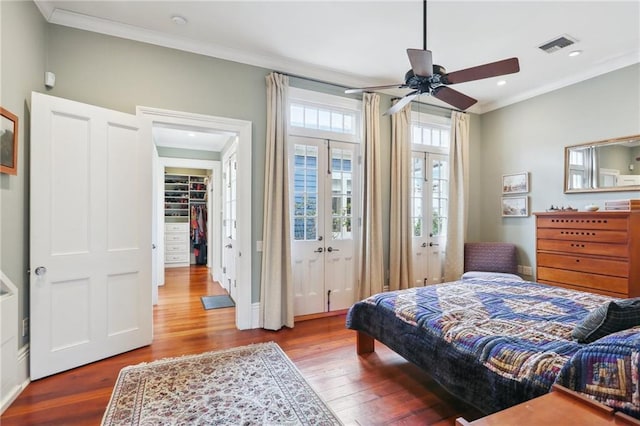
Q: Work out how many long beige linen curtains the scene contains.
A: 4